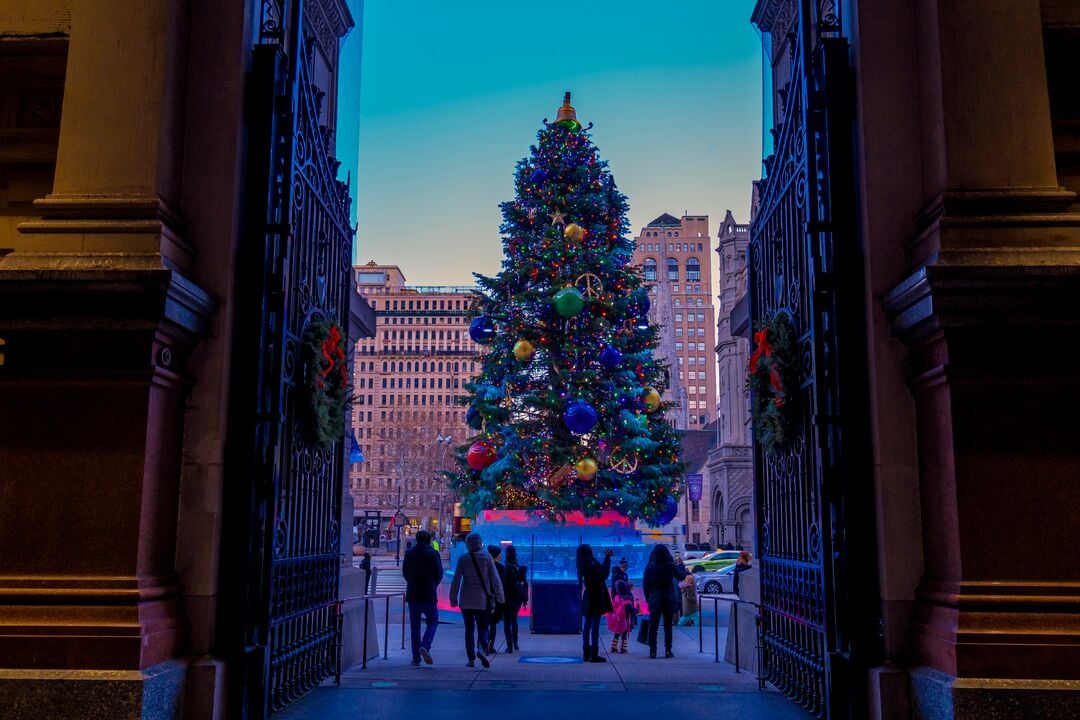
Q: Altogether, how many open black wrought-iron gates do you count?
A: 2